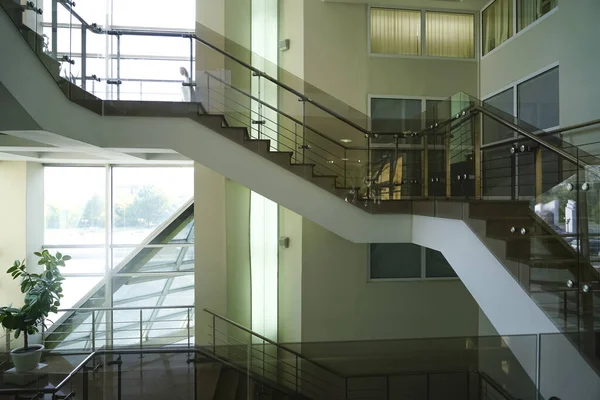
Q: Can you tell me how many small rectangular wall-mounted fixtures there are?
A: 2